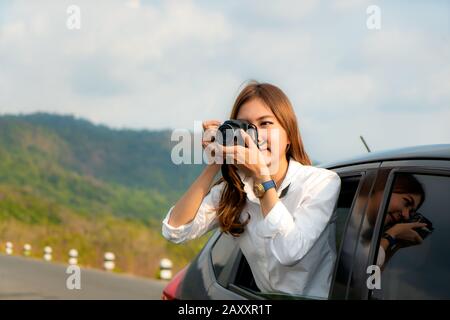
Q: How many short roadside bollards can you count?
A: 6